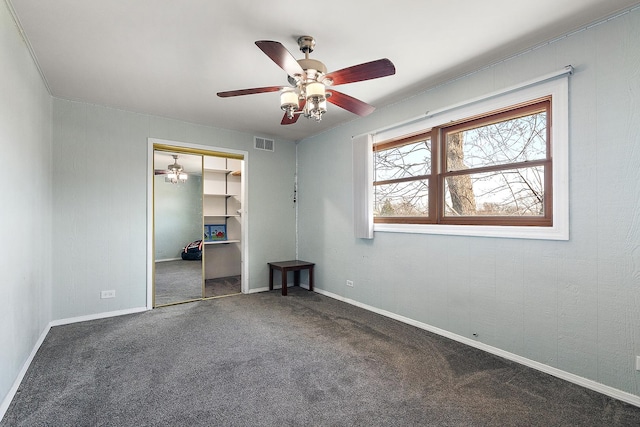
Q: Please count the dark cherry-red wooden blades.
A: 5